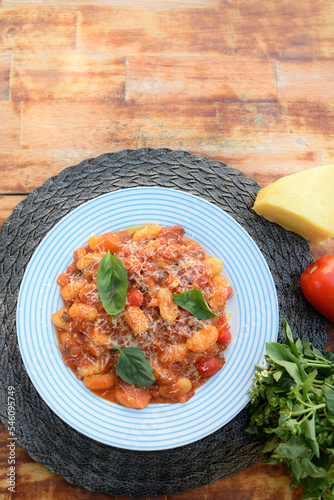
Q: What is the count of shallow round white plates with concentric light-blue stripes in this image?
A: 1